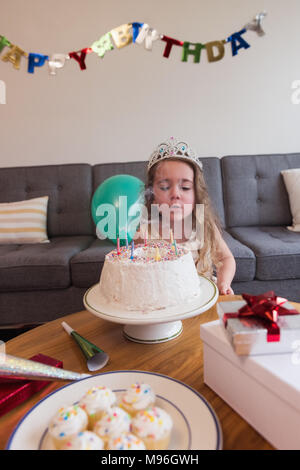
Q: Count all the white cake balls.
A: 7